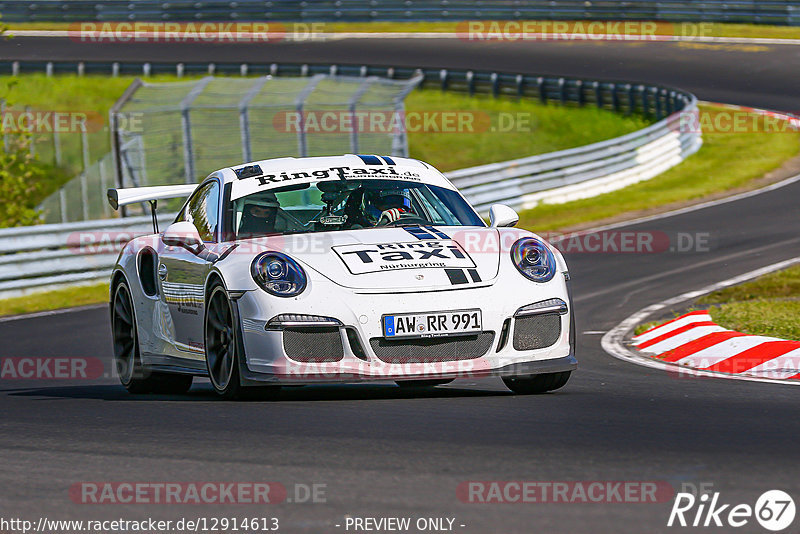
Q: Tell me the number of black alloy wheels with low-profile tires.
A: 2